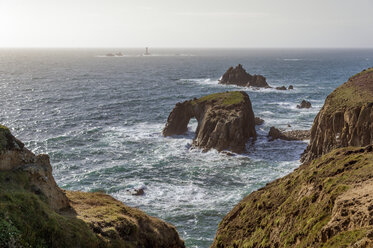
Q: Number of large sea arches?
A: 1